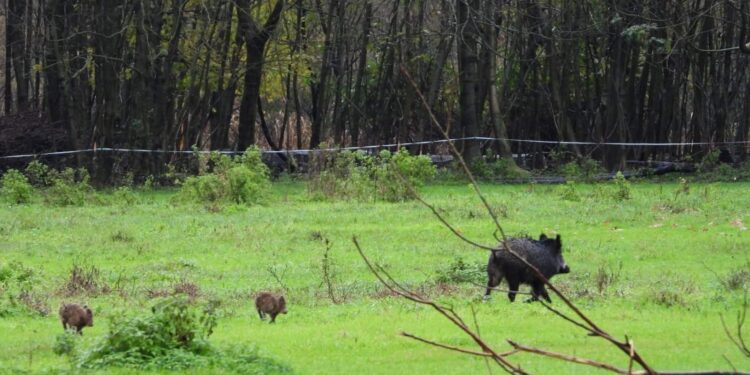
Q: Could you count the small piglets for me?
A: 2